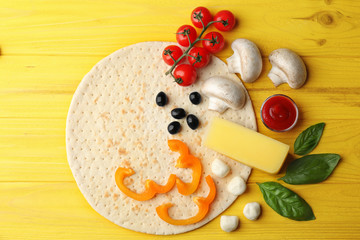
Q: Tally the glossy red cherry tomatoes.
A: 7